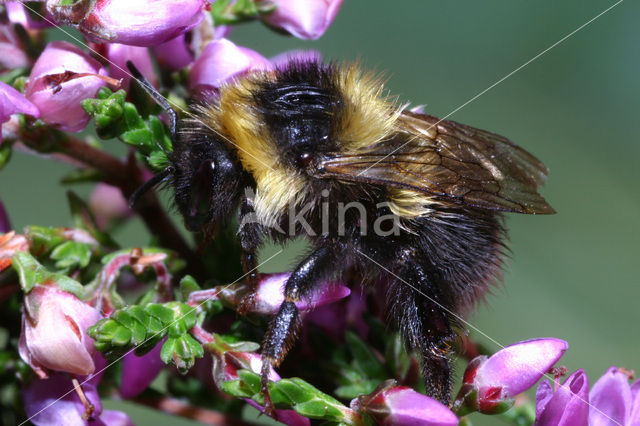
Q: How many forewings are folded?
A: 2